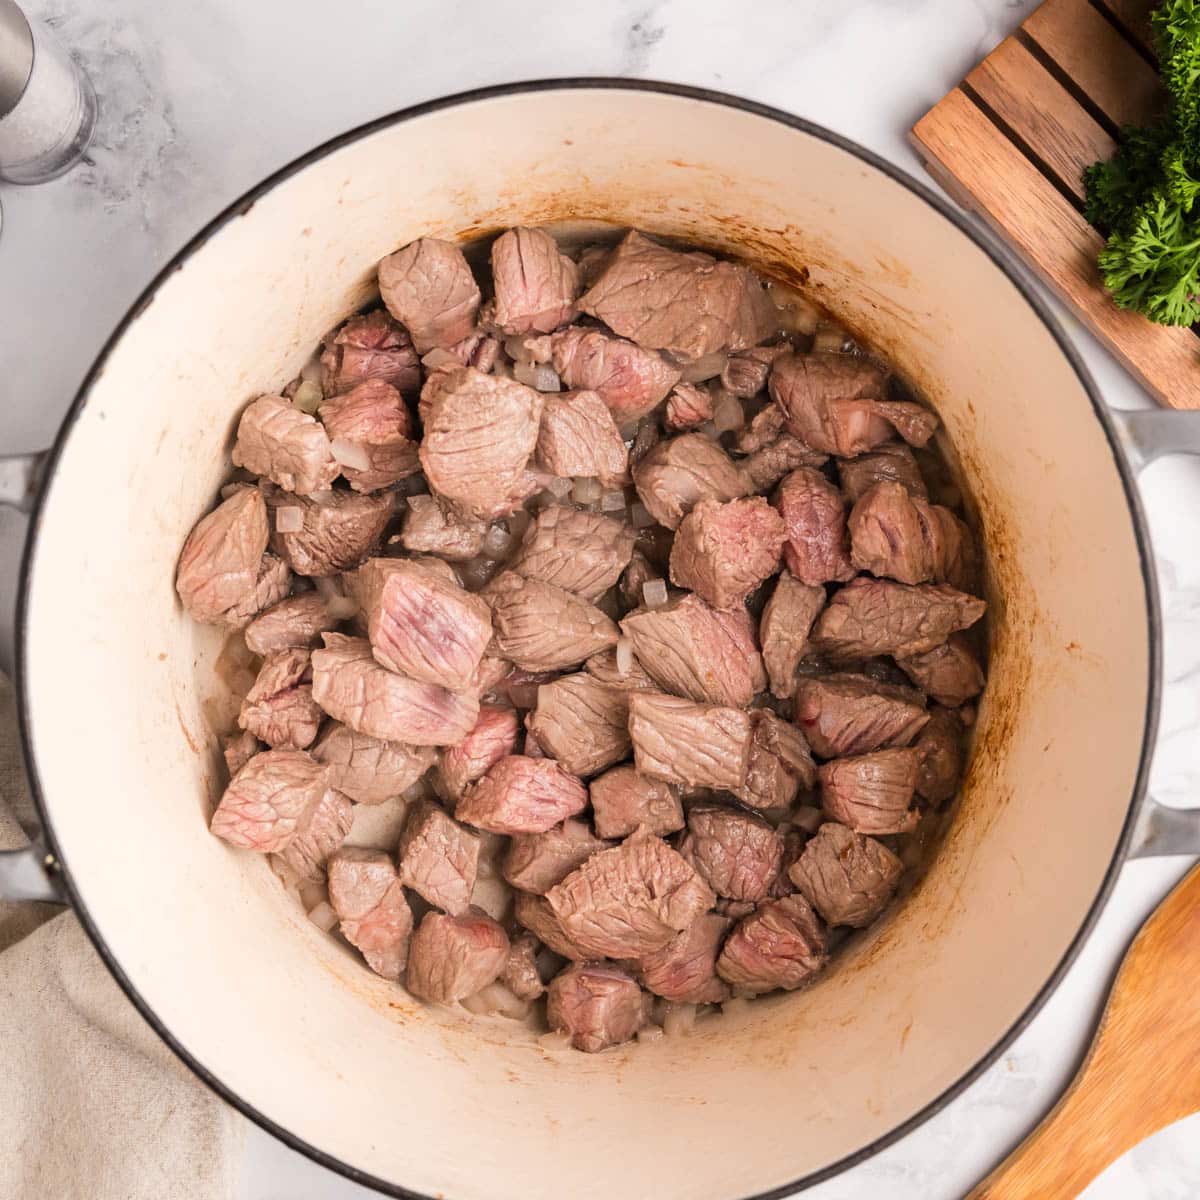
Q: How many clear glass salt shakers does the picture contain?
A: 1